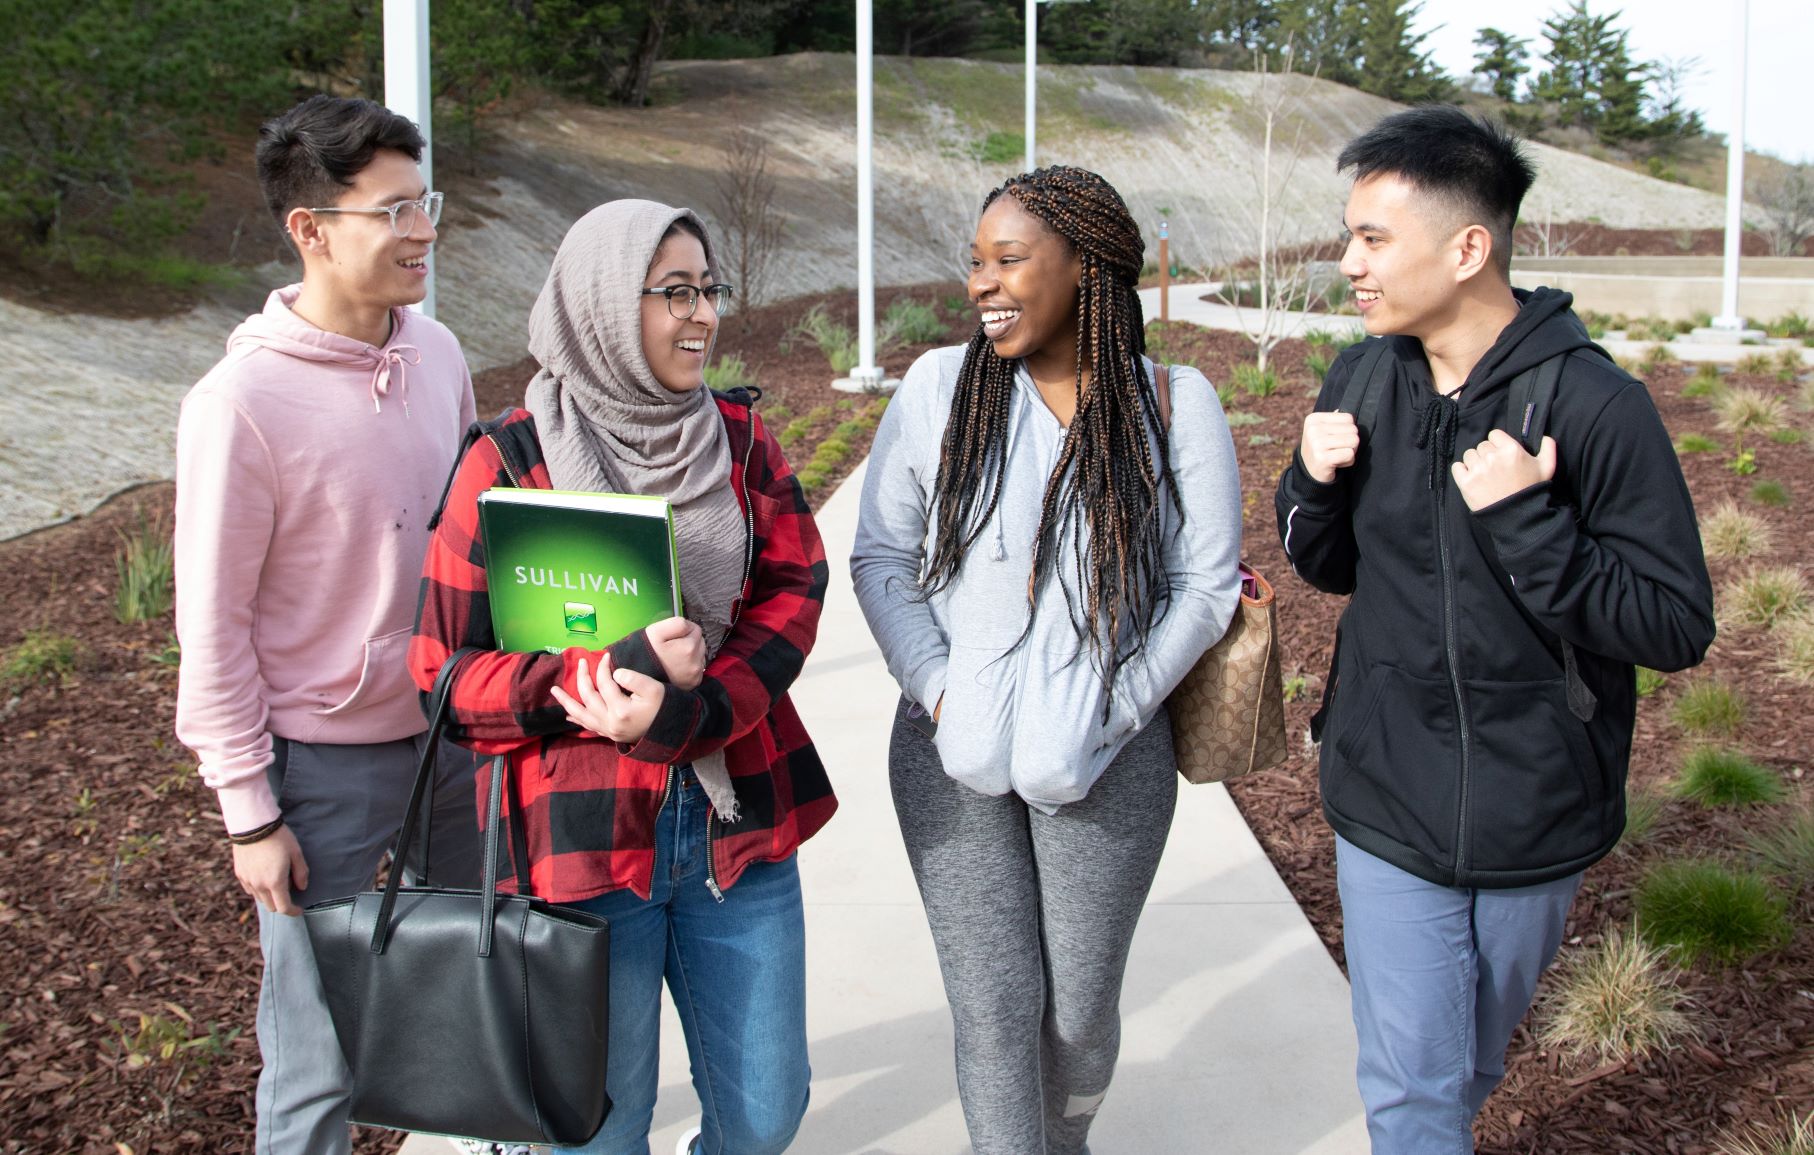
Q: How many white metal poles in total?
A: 4